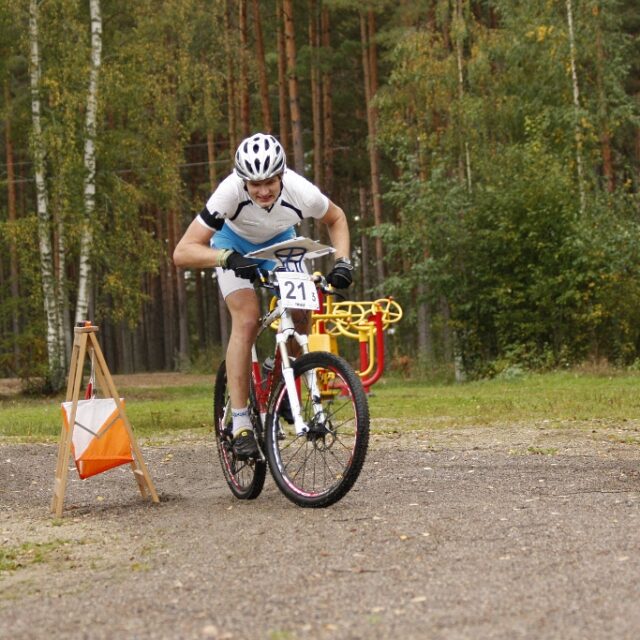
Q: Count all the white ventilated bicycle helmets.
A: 1